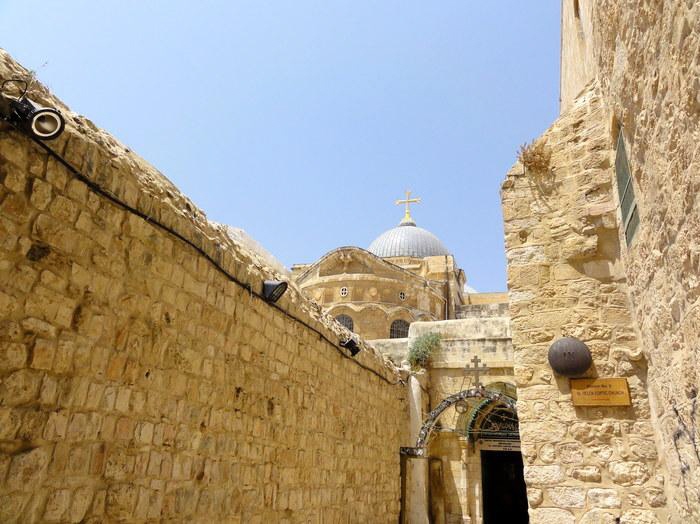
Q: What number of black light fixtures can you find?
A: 3